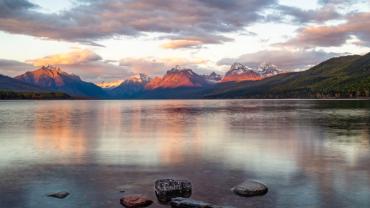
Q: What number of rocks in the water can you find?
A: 5